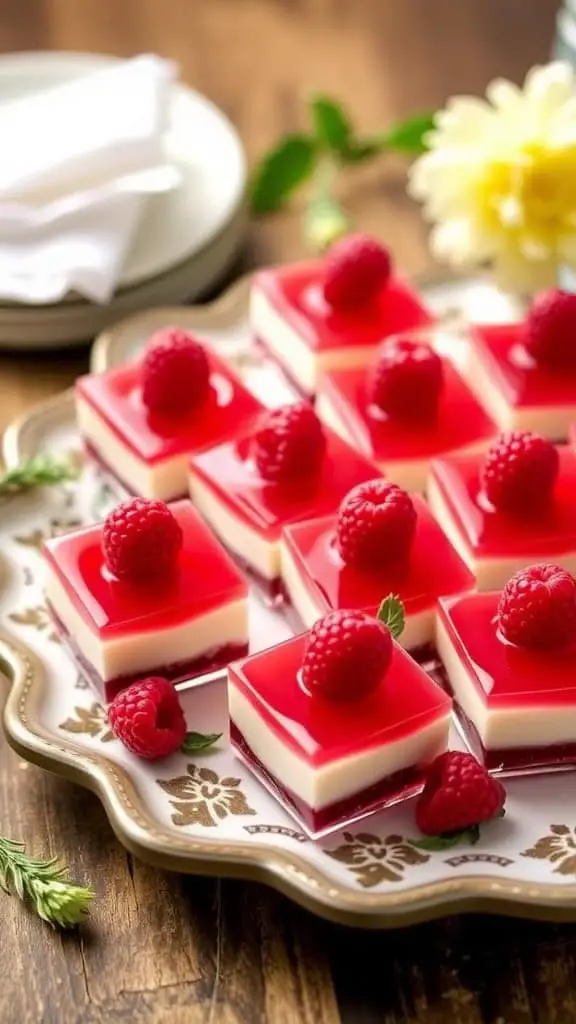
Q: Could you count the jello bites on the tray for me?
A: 10